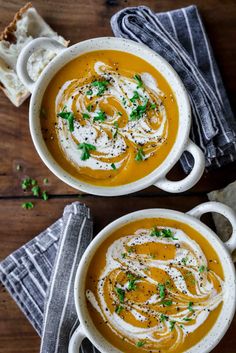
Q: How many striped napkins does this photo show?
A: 2